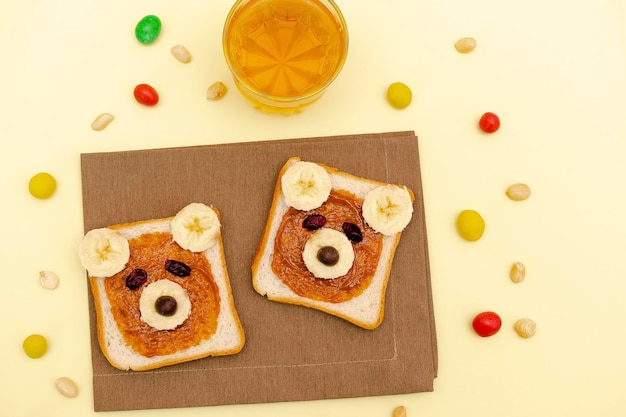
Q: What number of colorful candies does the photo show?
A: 8